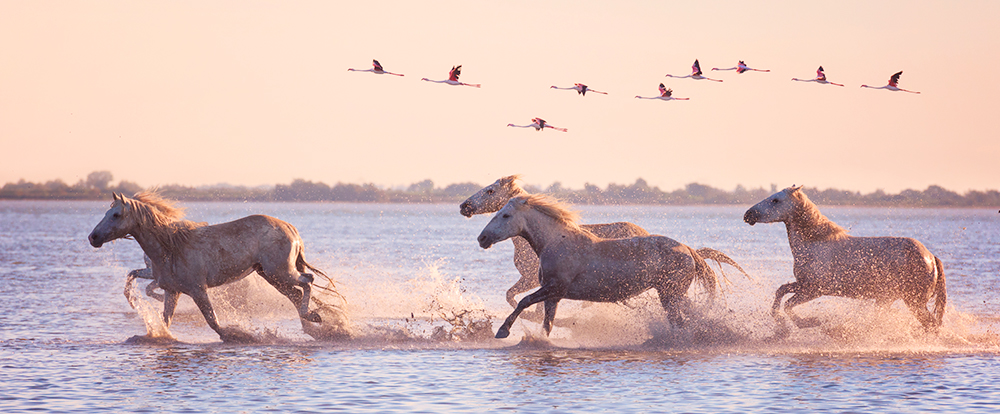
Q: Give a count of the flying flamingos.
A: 9